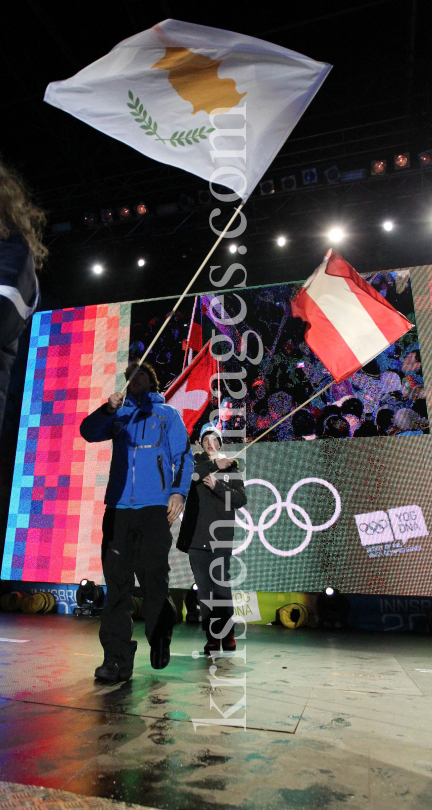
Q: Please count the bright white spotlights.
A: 6